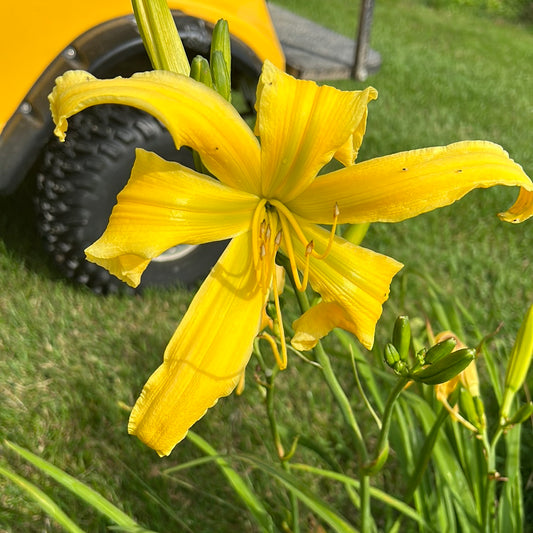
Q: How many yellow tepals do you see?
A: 6